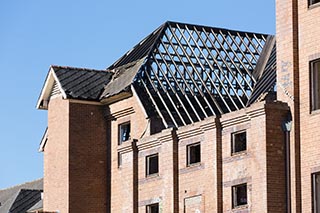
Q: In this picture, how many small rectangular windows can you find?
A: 6